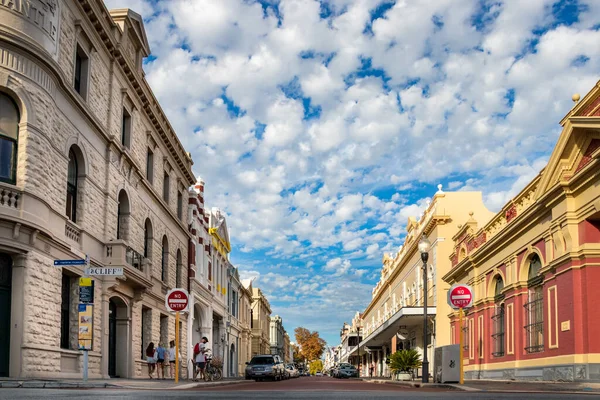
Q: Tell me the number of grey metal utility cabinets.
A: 1